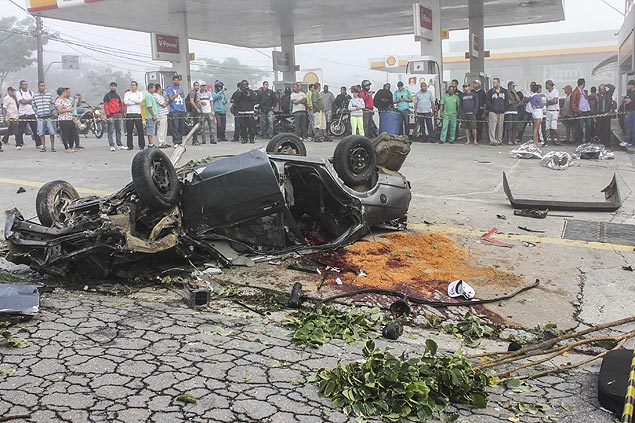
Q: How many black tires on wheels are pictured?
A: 4